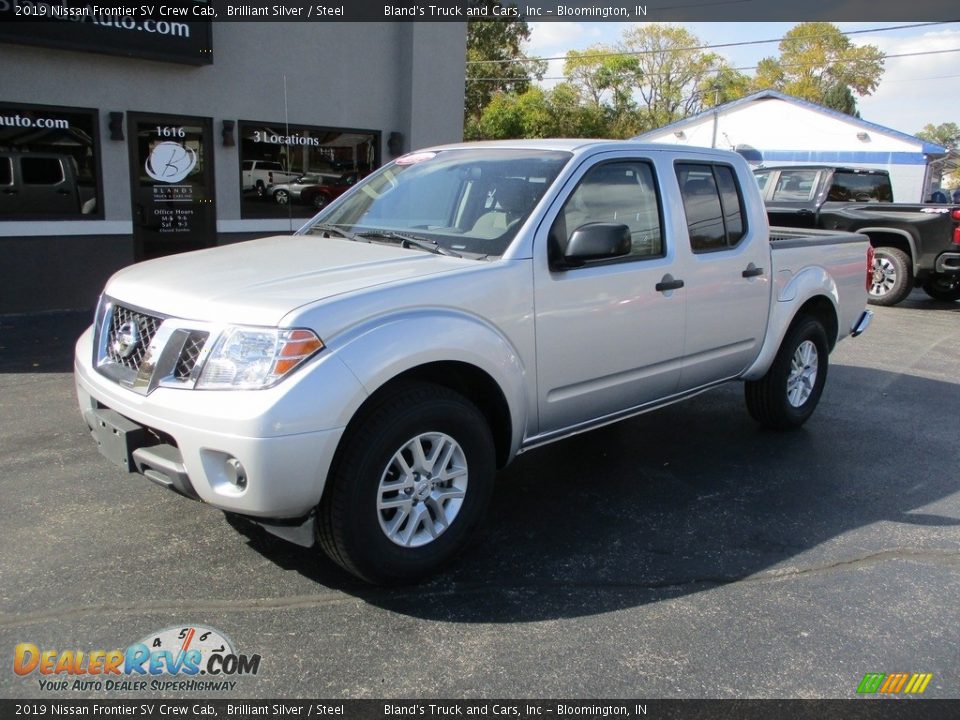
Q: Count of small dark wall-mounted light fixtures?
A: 3